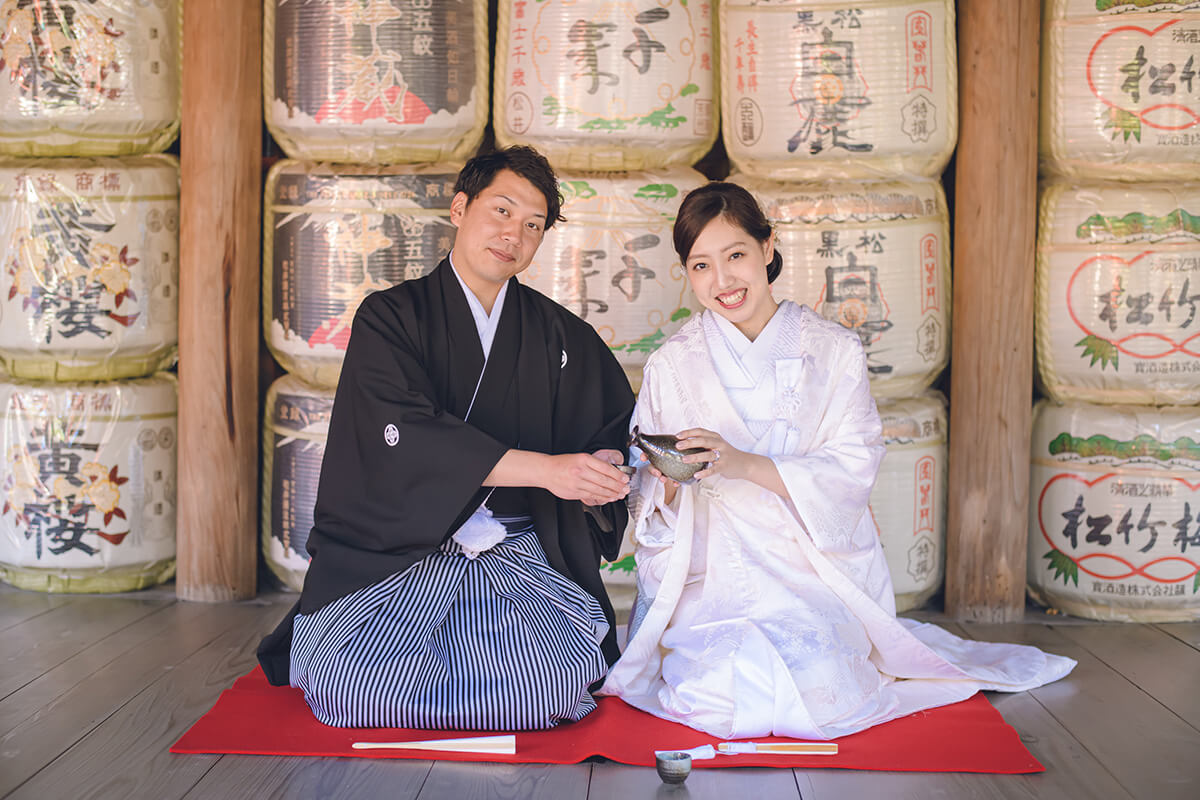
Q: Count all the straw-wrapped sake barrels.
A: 15